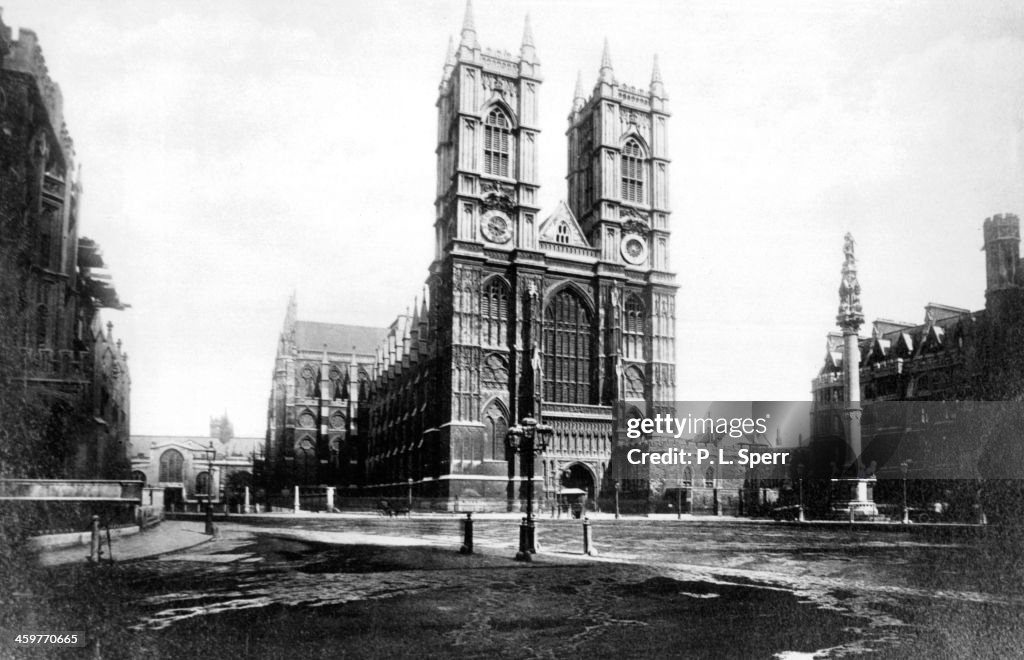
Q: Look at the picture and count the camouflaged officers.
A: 0